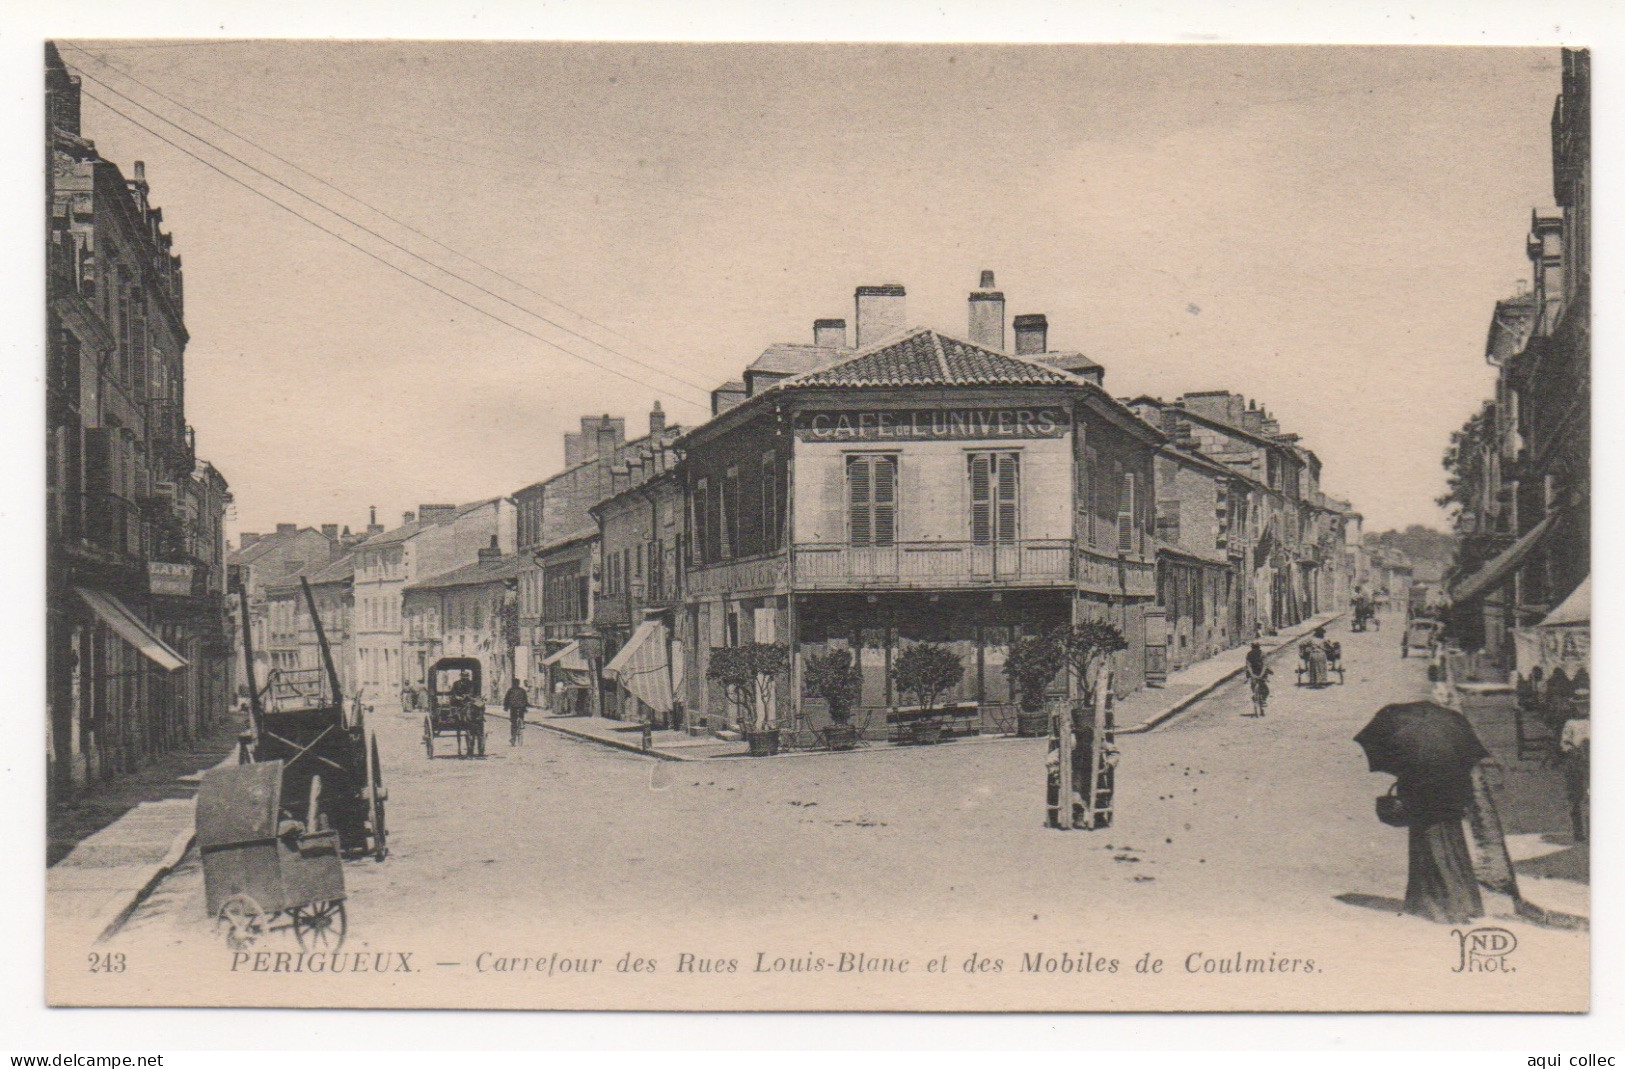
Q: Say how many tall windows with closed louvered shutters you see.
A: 2